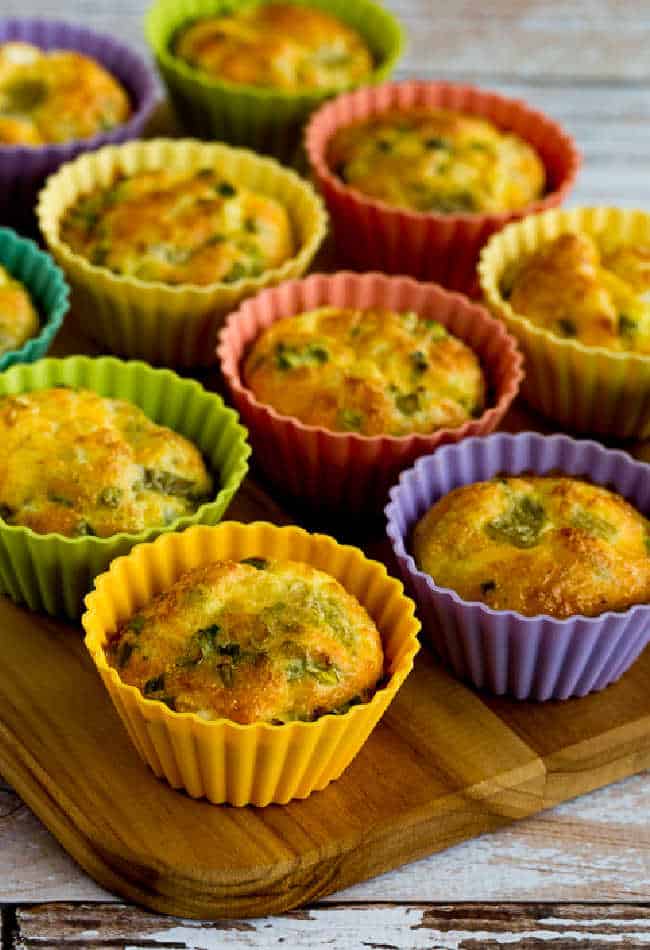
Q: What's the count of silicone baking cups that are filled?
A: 10